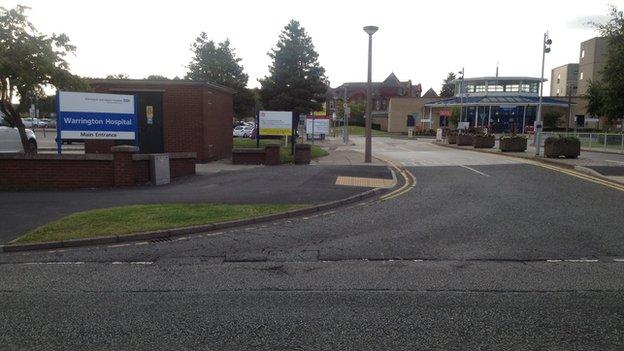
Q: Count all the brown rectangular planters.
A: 5